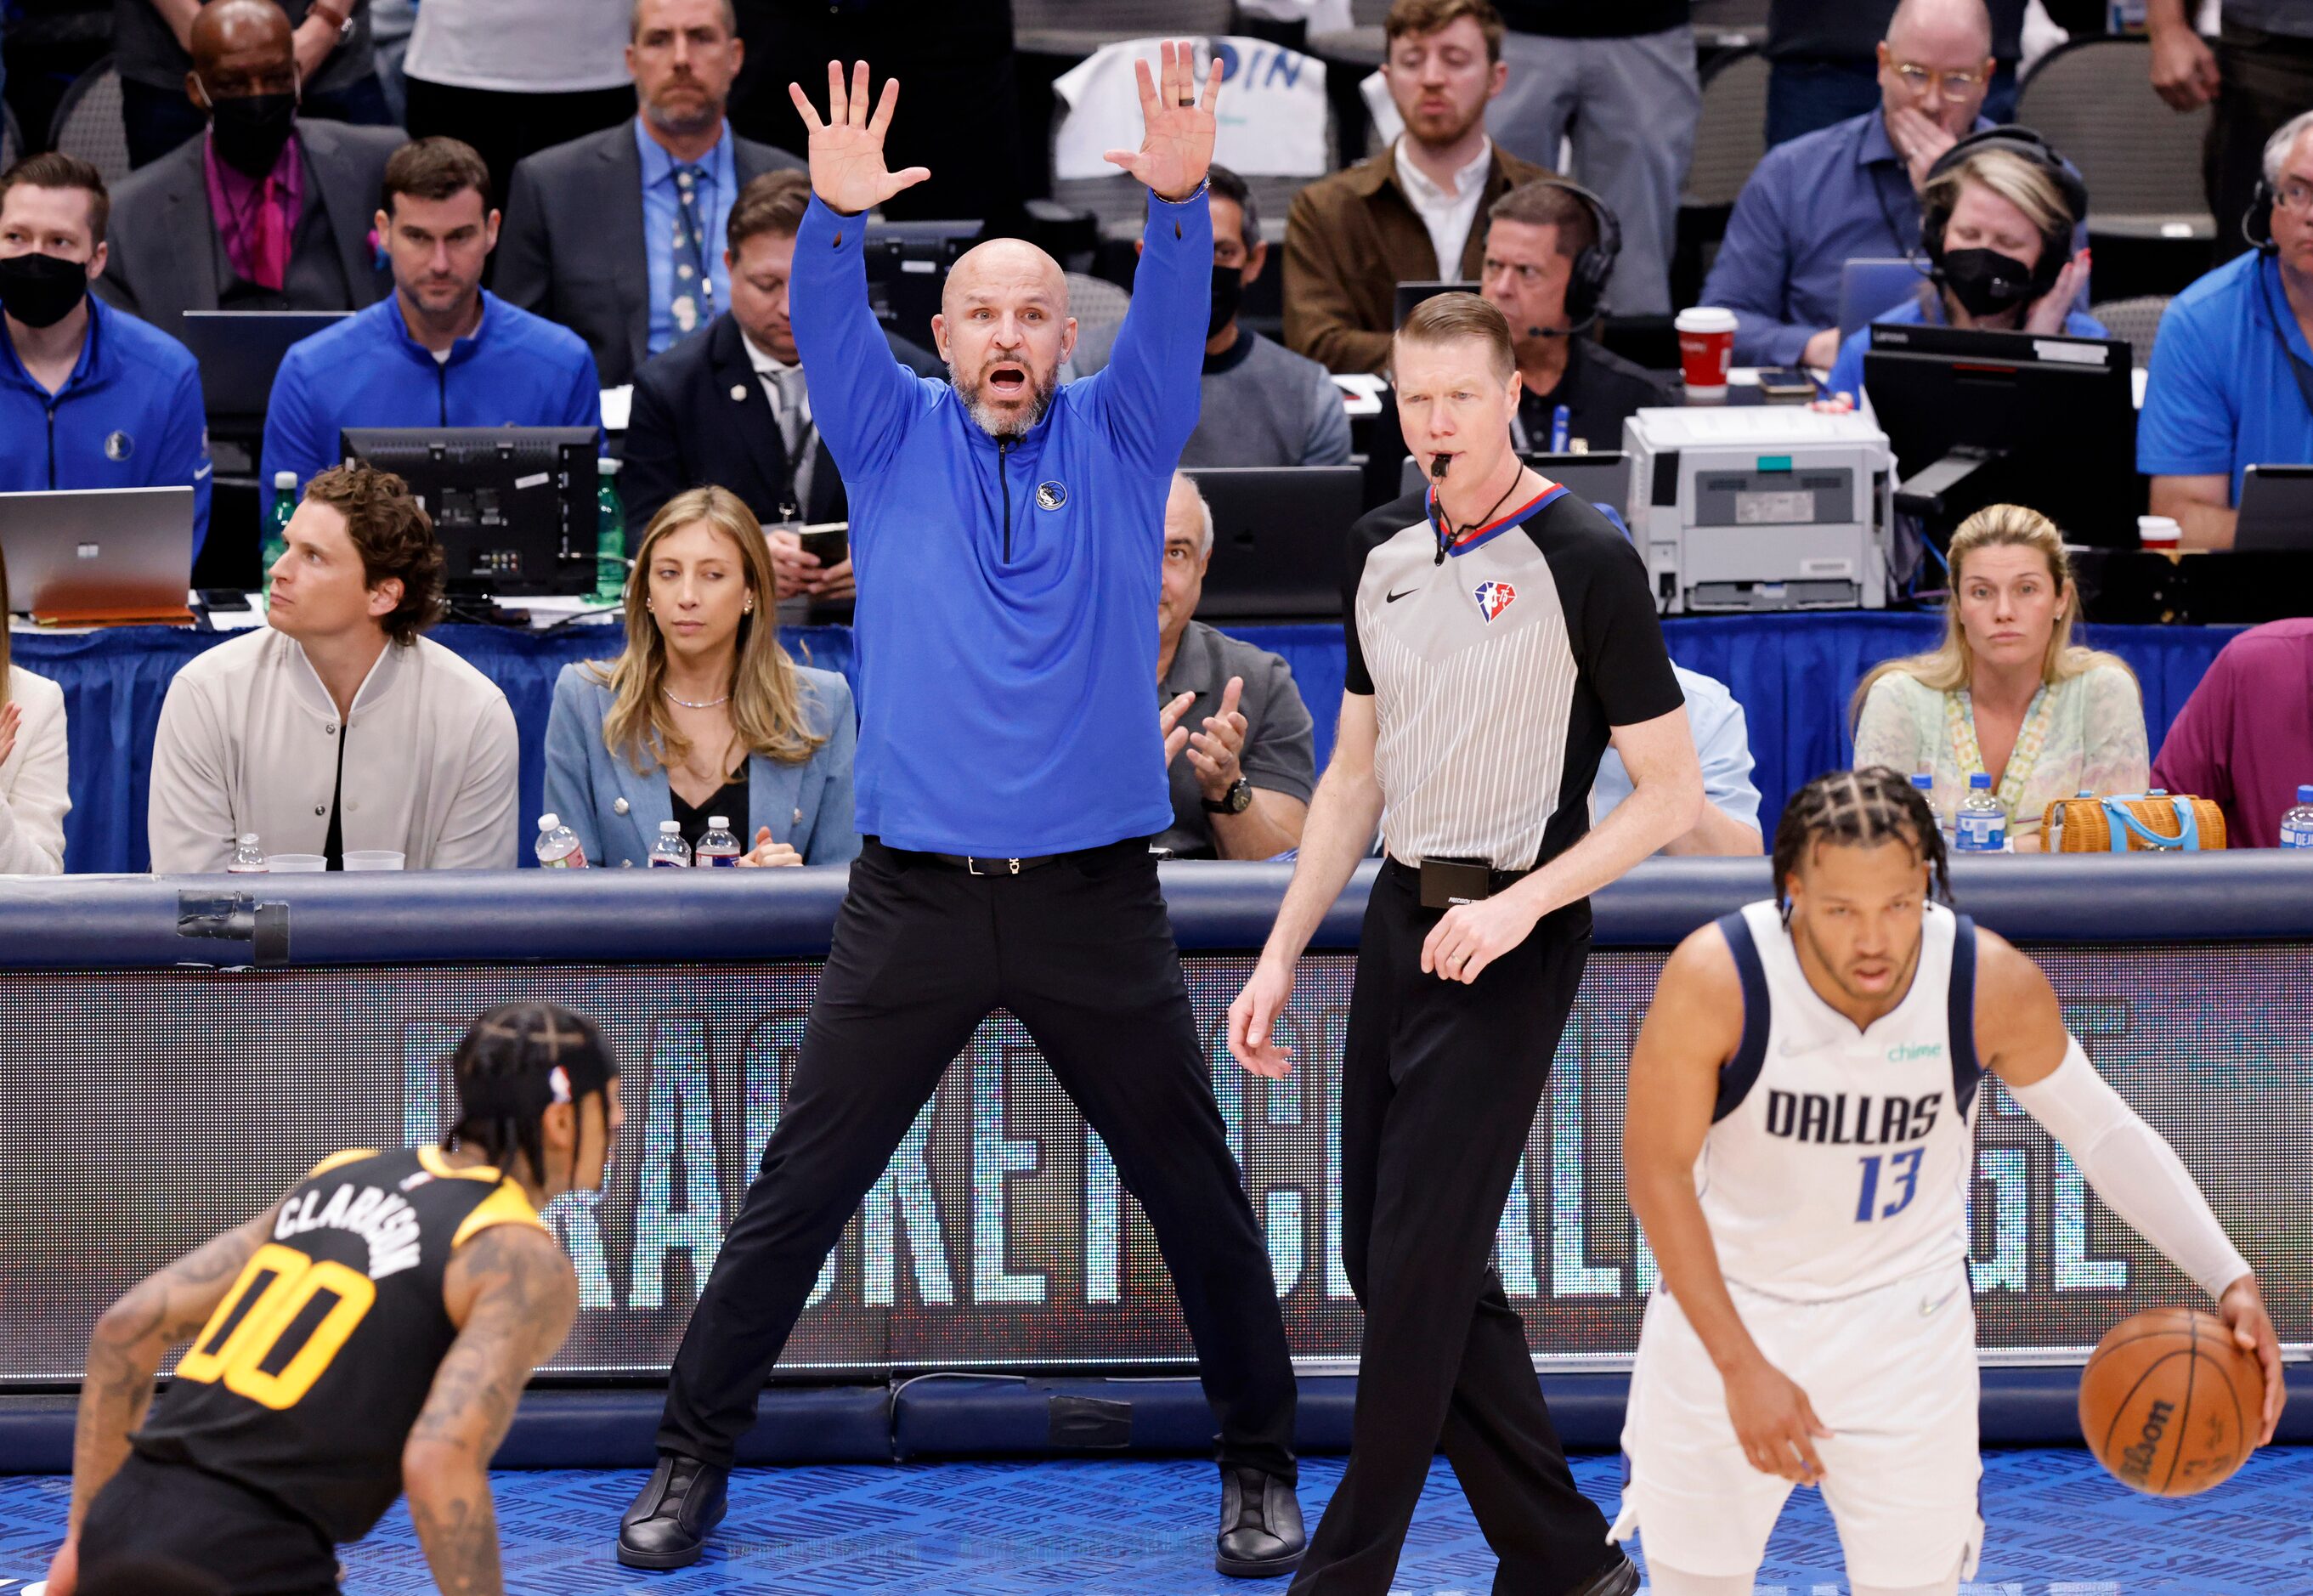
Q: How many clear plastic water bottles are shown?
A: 7